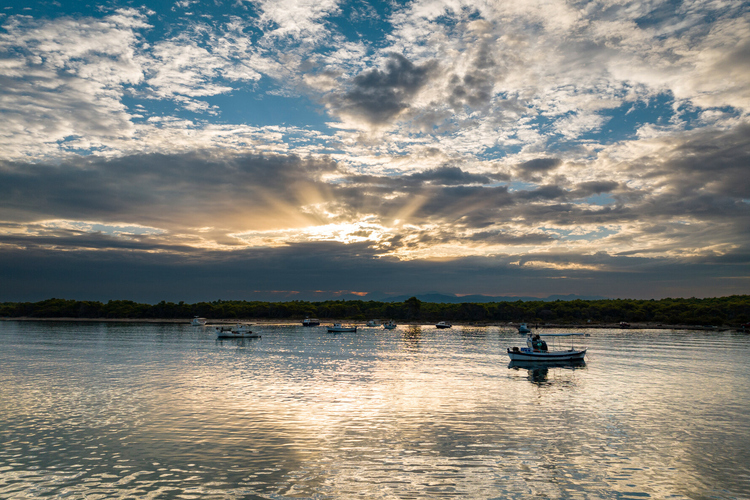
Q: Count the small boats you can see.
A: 9